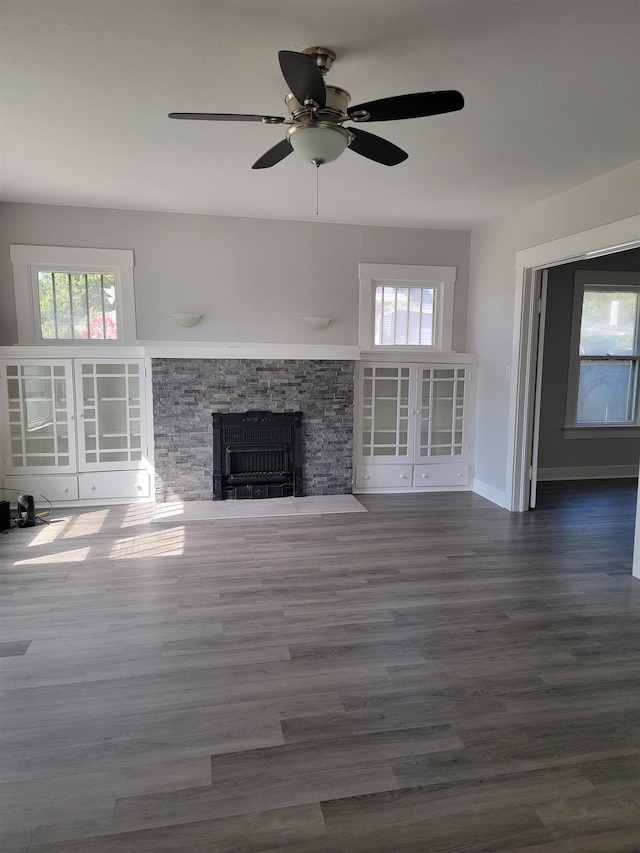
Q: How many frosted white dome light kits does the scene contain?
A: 1